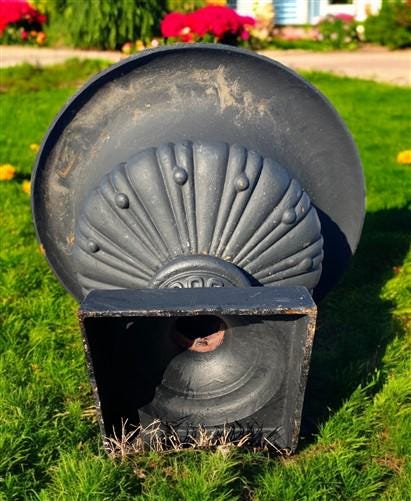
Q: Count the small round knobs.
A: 6